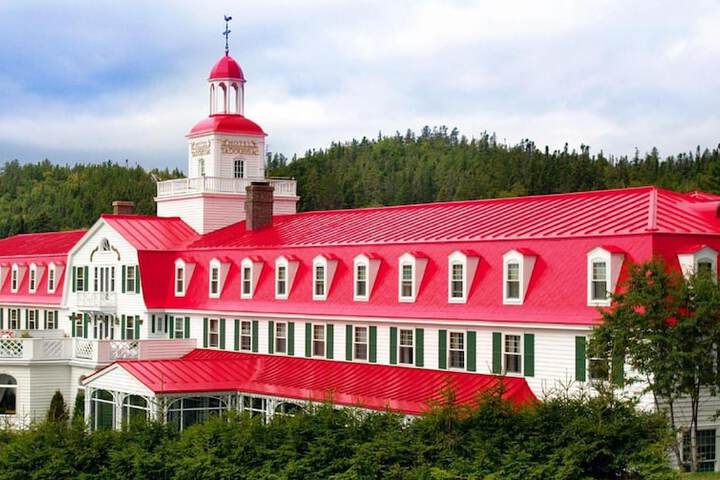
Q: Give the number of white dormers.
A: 15